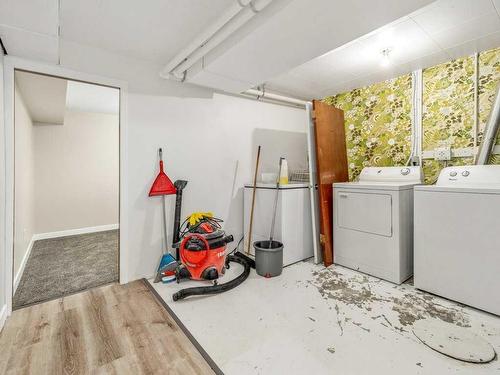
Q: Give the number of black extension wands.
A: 1